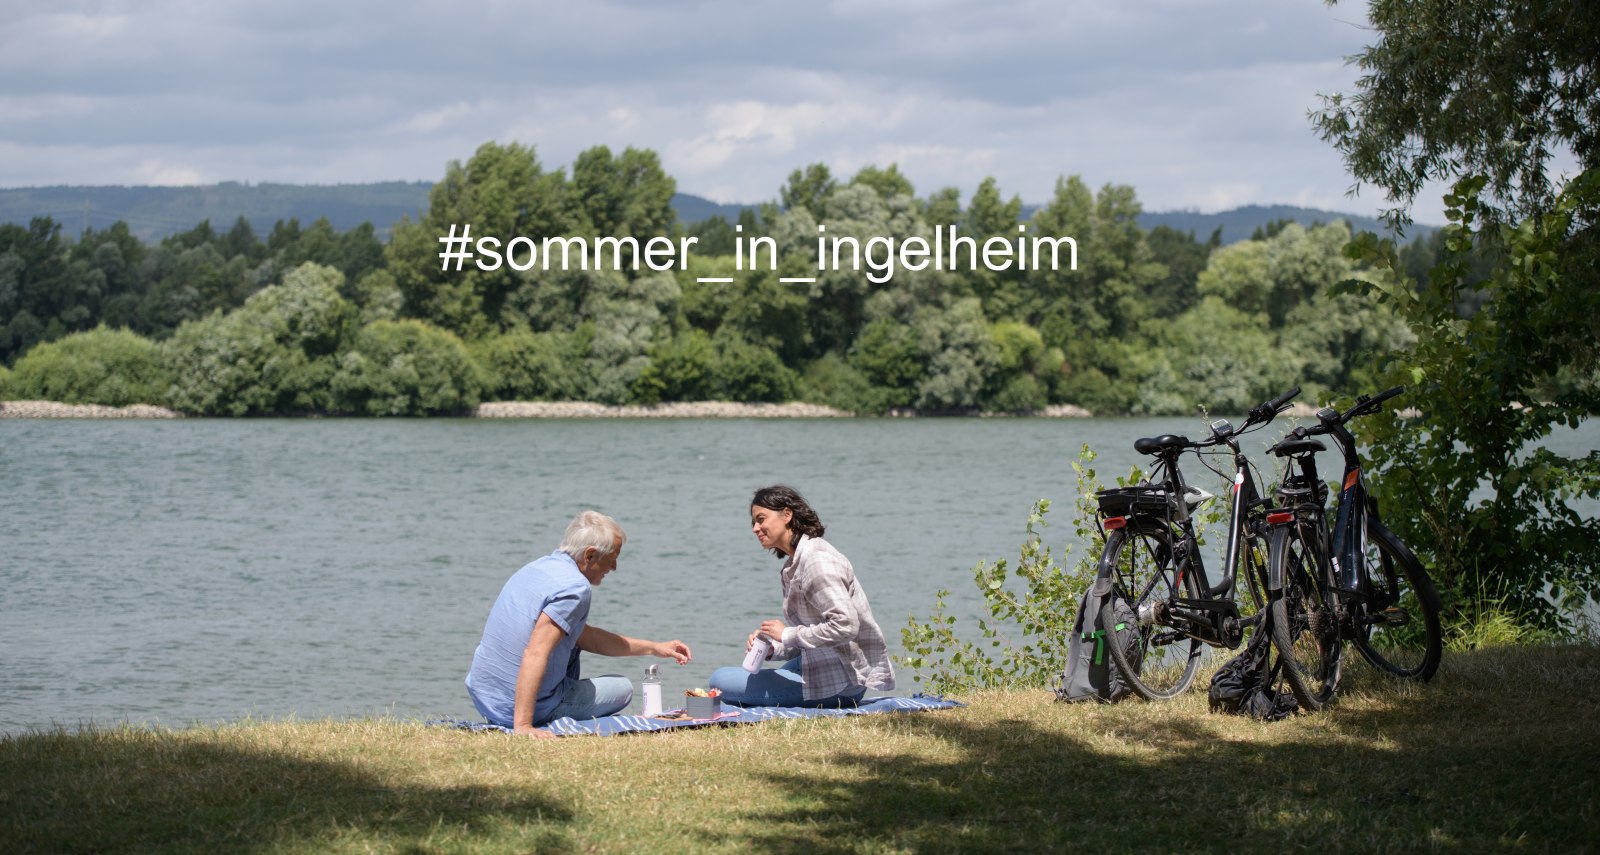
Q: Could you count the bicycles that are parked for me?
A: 2